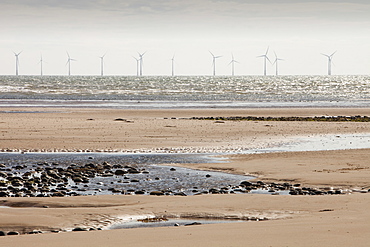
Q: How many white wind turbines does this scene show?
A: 12